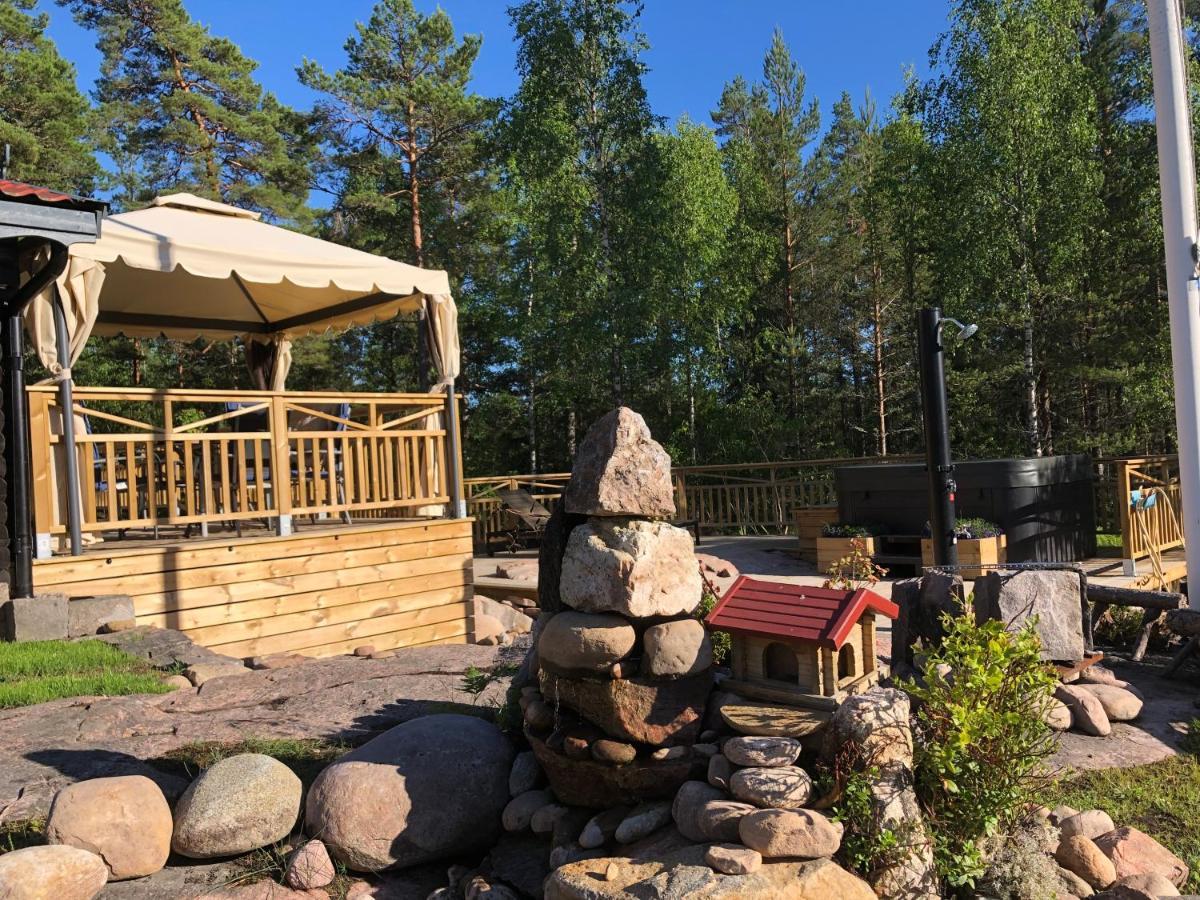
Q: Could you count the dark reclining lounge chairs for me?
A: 1